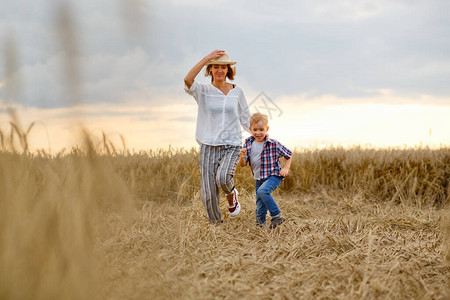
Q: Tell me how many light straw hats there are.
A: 1